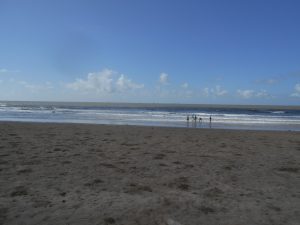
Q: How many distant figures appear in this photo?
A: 5